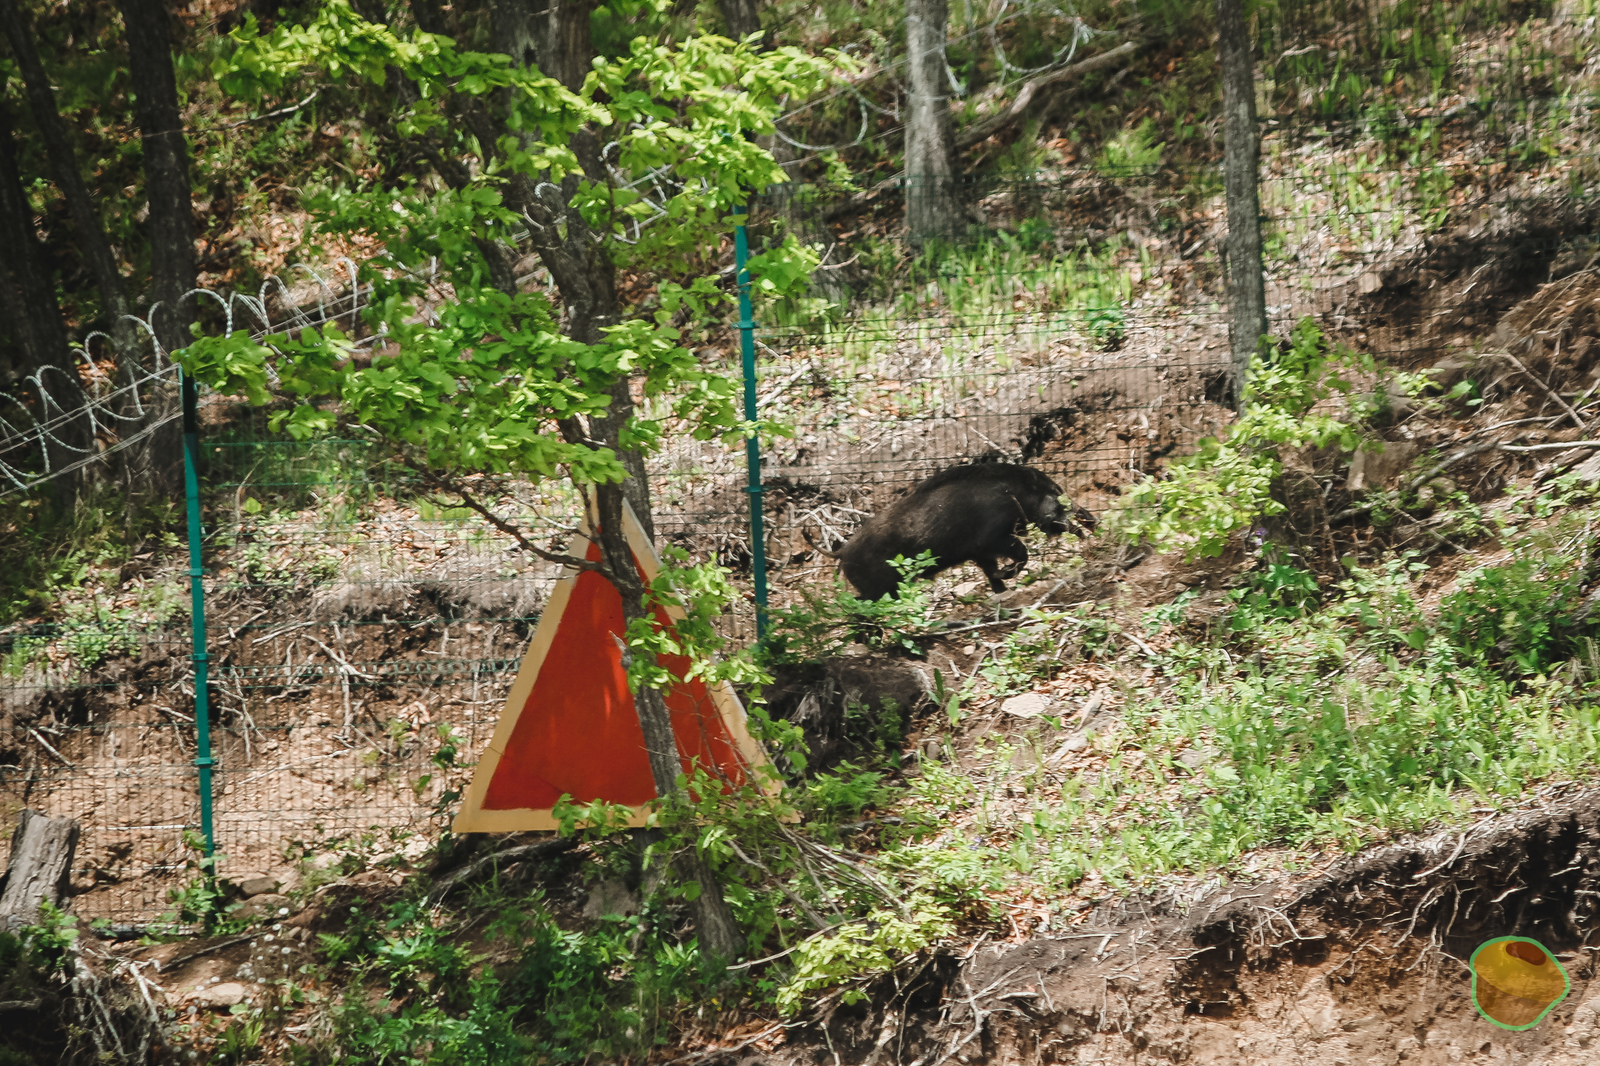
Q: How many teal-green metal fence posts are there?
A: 2